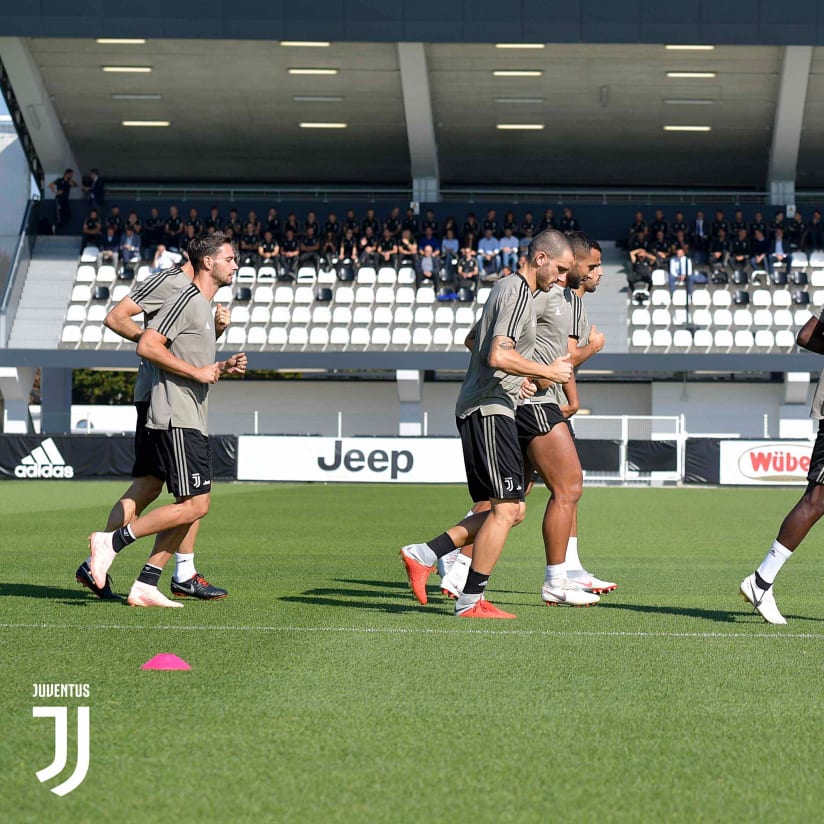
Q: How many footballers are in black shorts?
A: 6